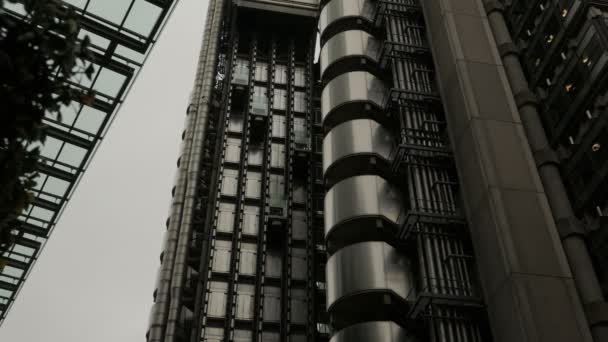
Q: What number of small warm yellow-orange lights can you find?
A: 5